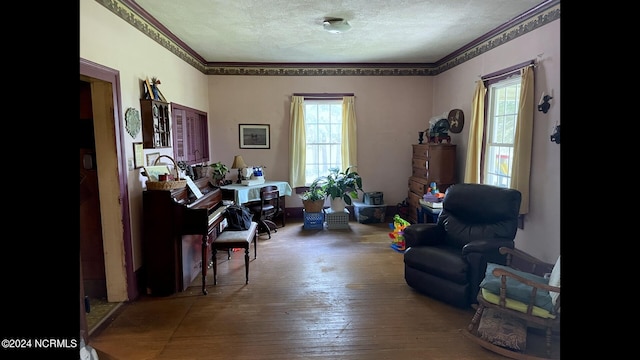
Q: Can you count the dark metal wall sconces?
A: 2